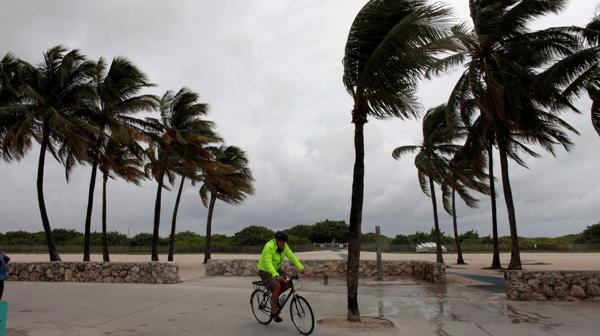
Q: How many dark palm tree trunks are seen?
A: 11